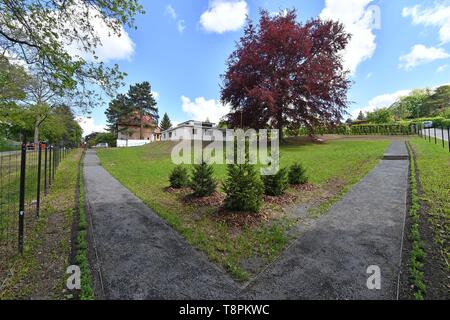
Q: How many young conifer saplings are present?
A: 5